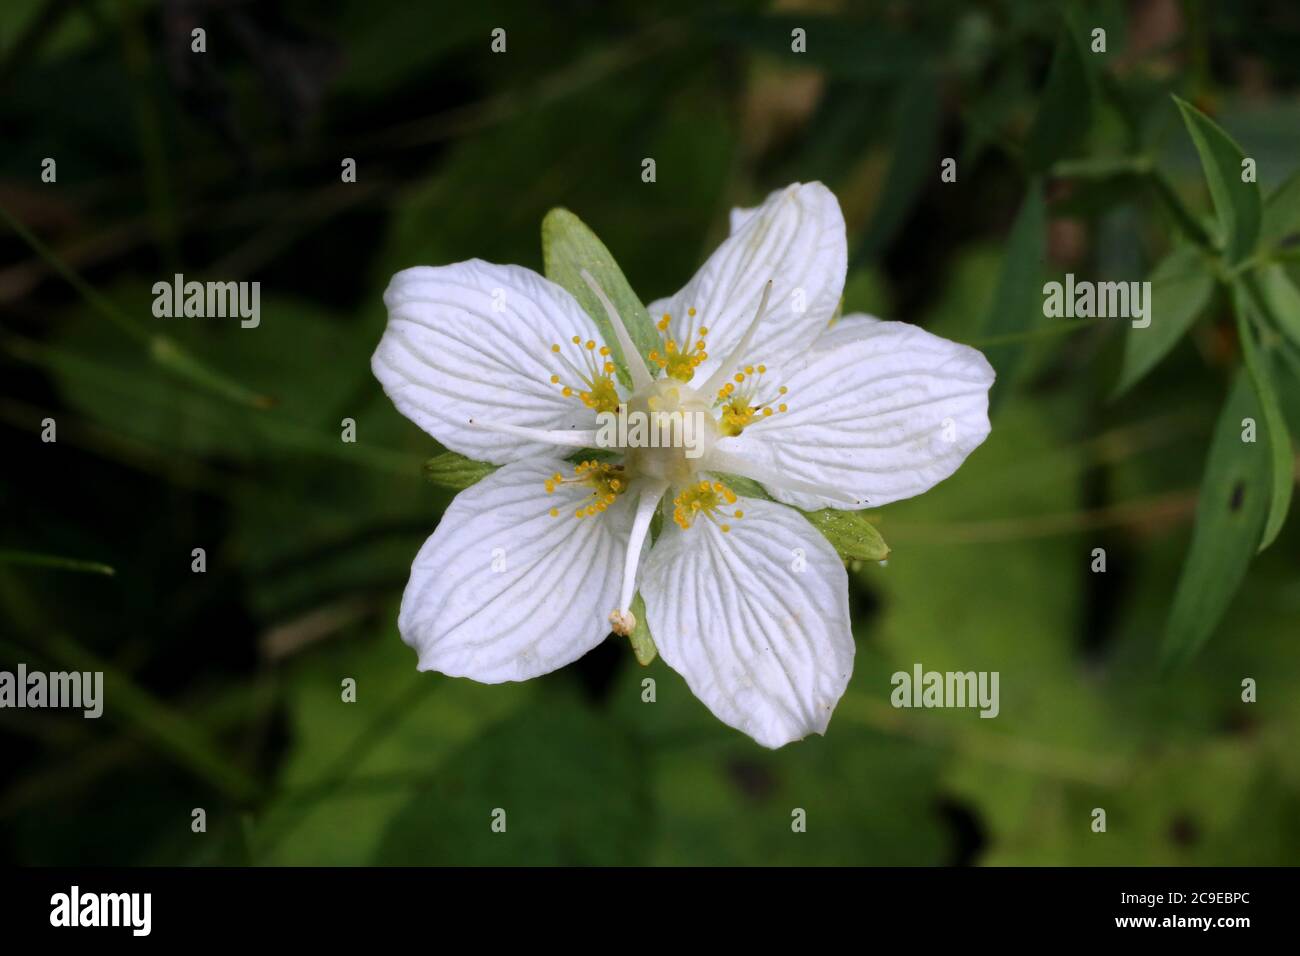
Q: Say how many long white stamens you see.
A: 5